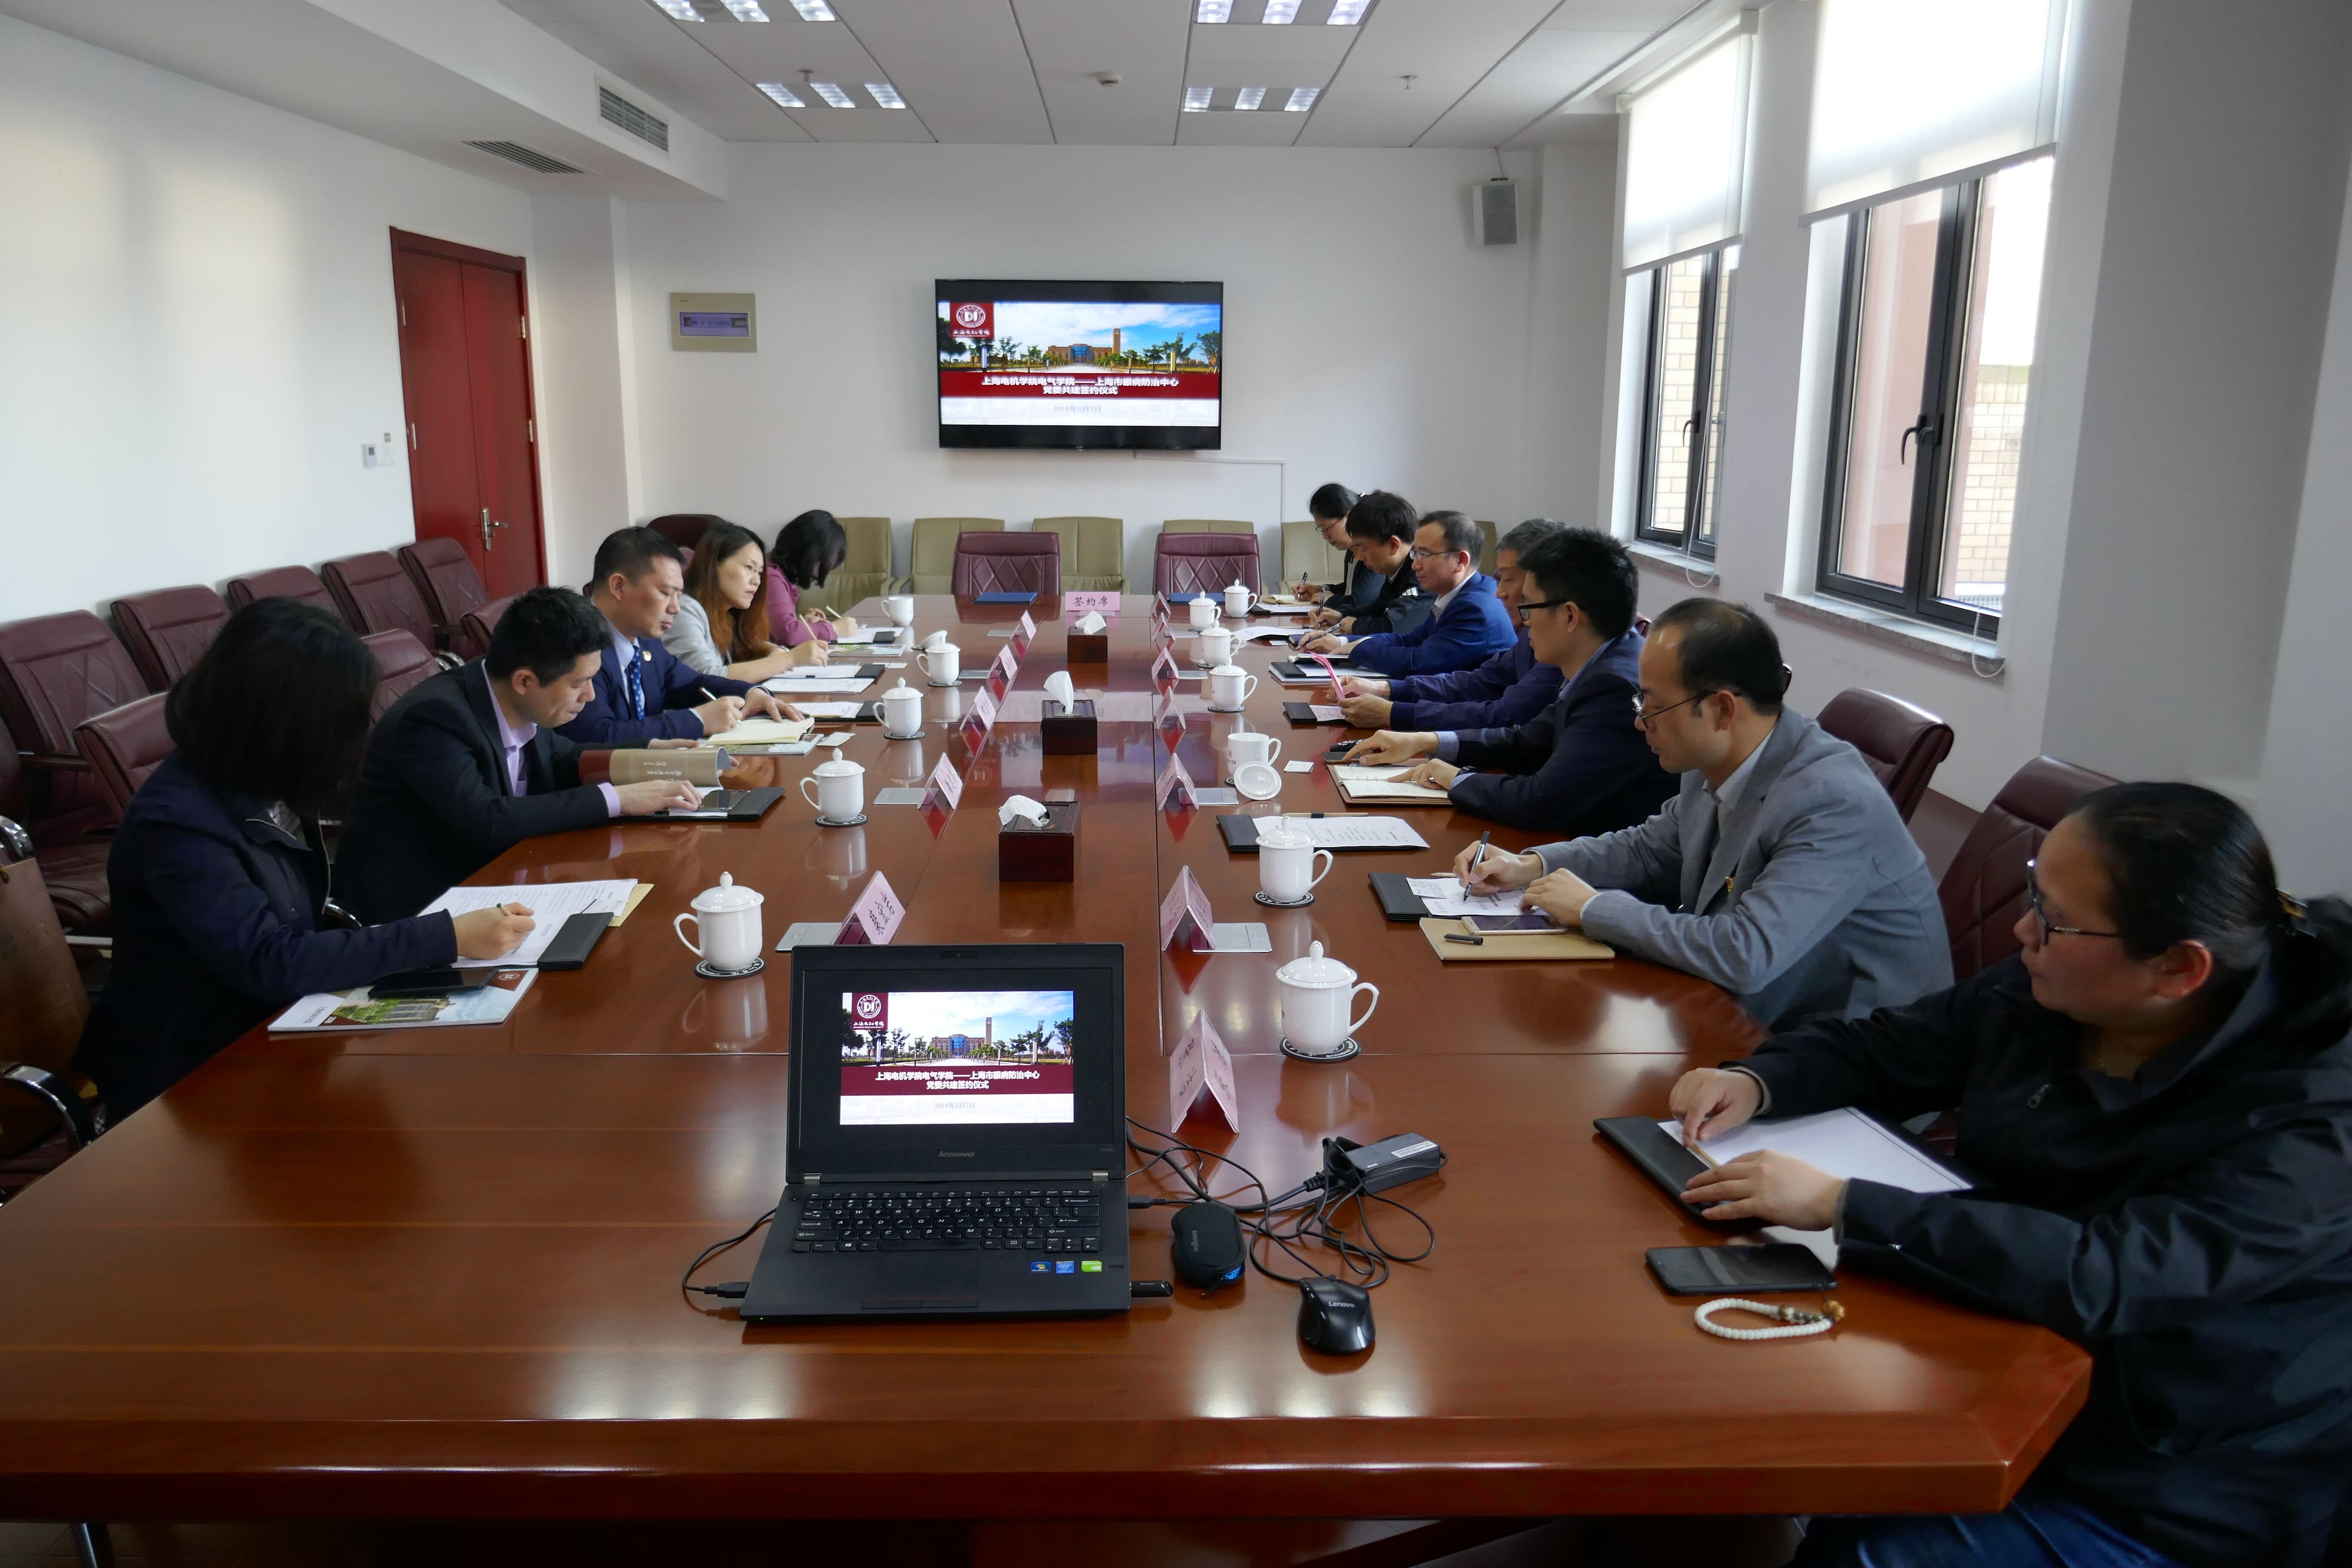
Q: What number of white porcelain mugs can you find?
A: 12